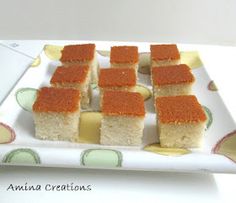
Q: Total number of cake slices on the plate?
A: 9